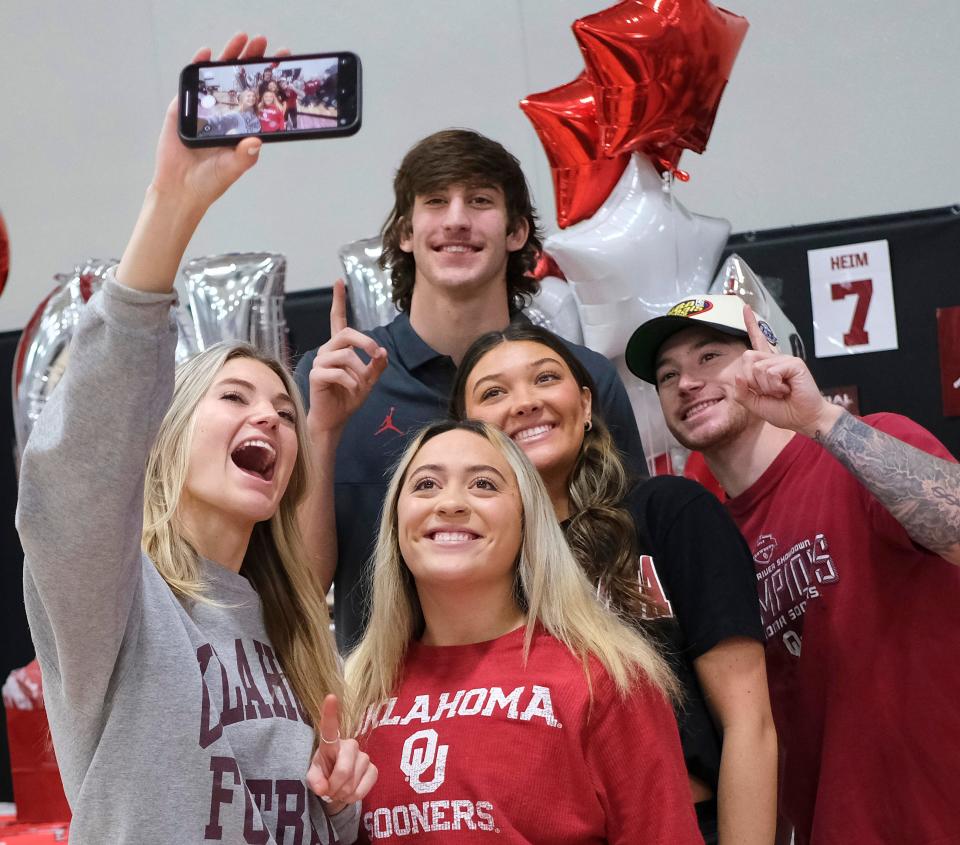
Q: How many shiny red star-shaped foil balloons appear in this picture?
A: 2